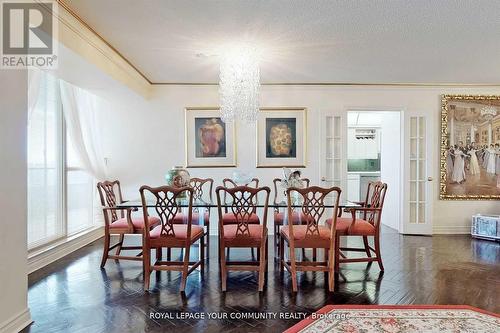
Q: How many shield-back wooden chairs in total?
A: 8